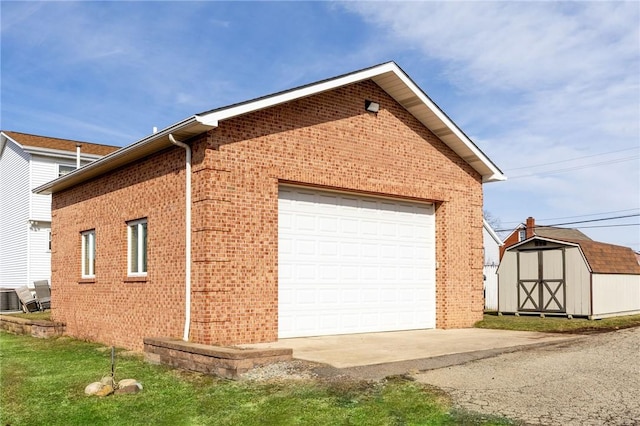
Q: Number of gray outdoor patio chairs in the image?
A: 2